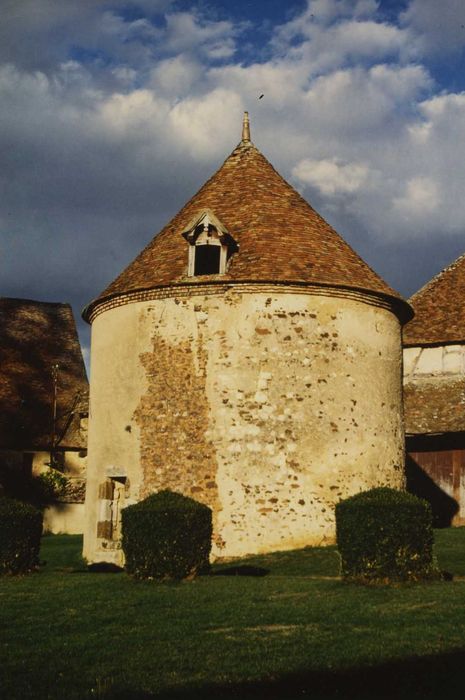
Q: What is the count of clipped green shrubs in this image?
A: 3